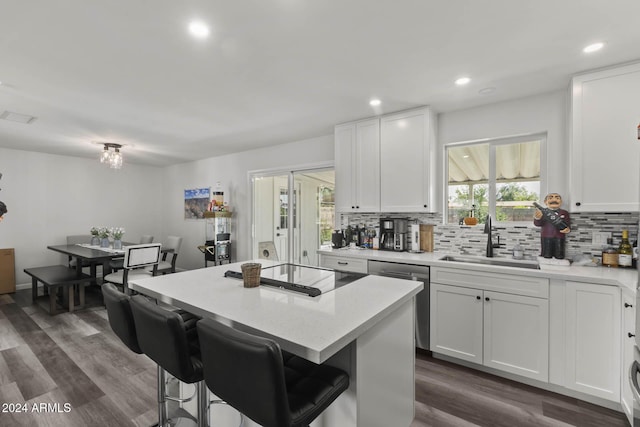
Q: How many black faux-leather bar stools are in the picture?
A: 3